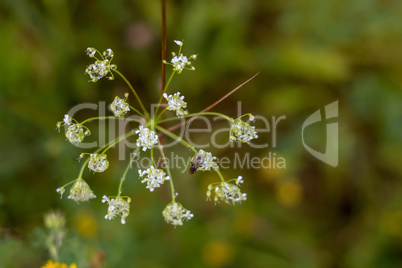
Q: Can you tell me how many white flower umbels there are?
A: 14